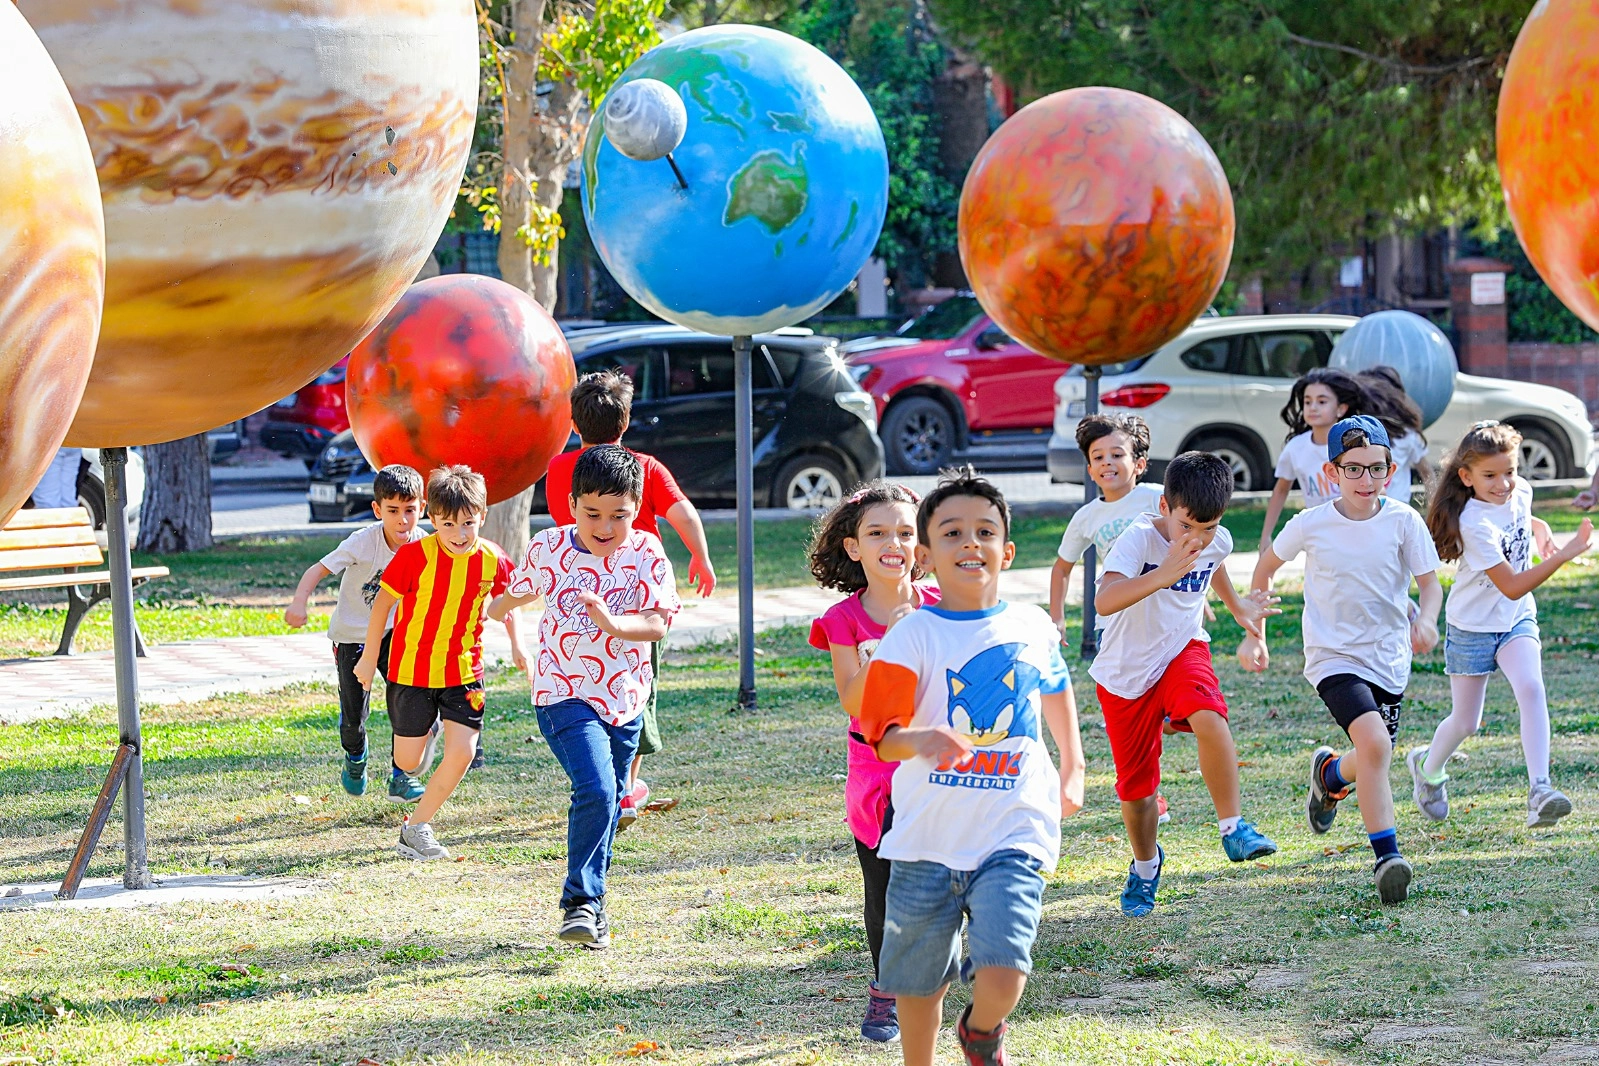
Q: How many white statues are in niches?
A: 0